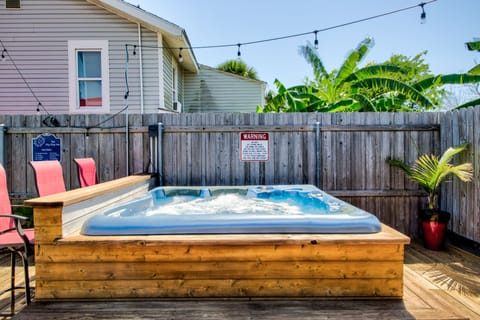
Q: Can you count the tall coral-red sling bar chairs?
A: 3